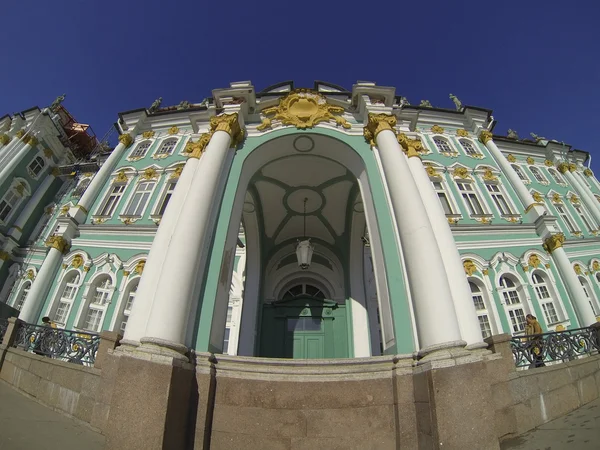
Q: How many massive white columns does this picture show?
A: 4